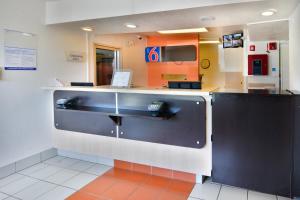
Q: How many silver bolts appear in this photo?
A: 5